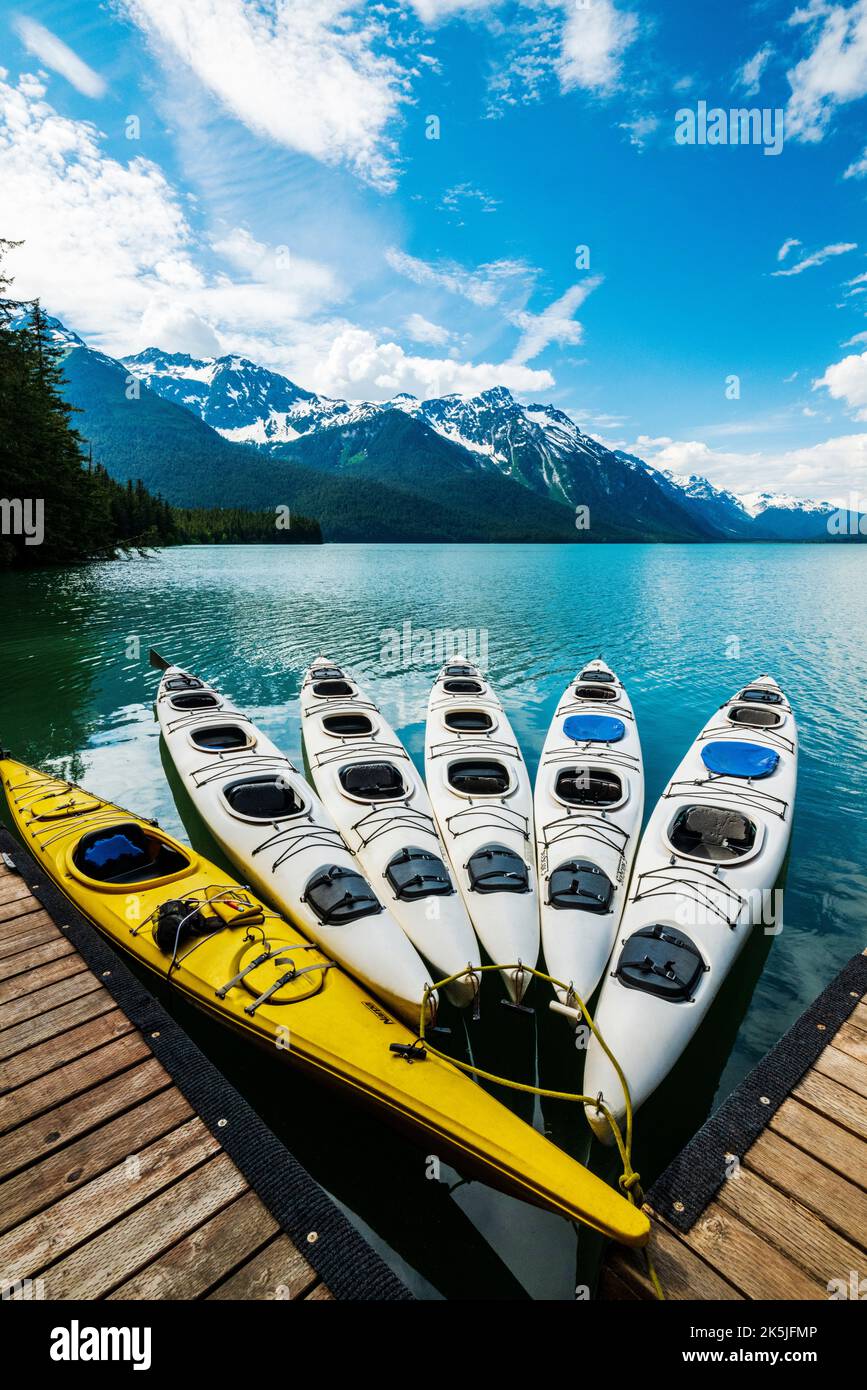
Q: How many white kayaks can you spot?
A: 5